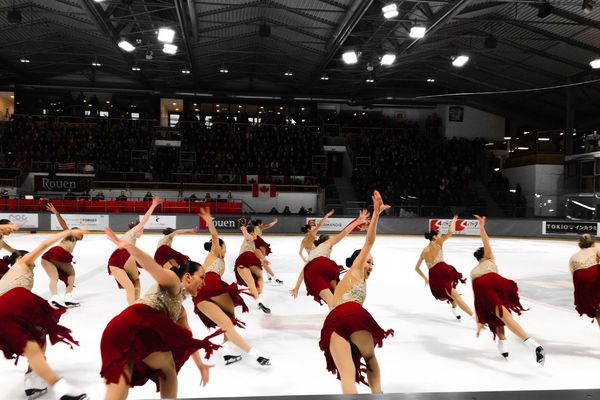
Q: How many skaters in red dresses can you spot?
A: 15